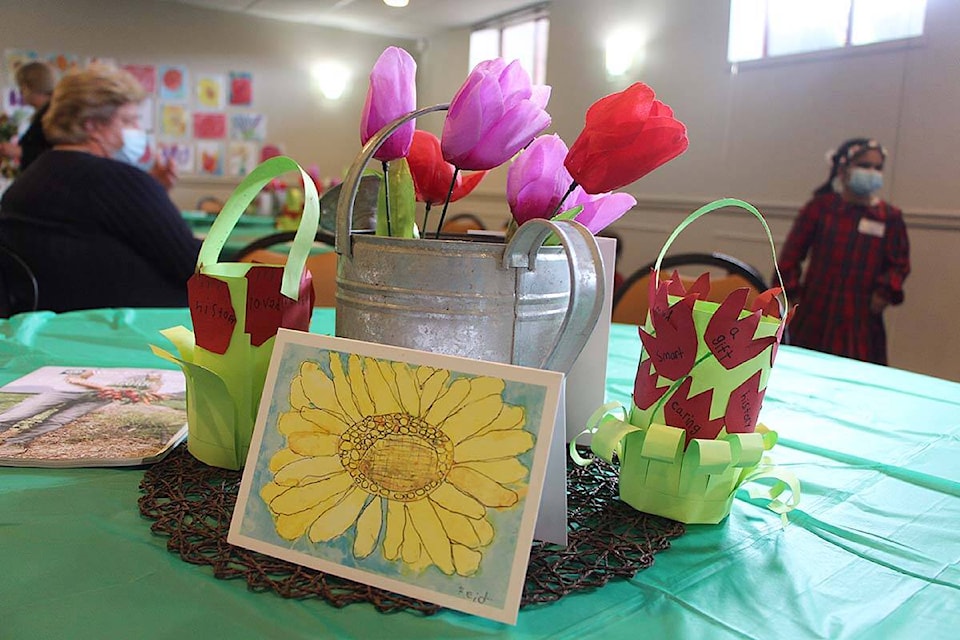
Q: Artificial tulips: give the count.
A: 6